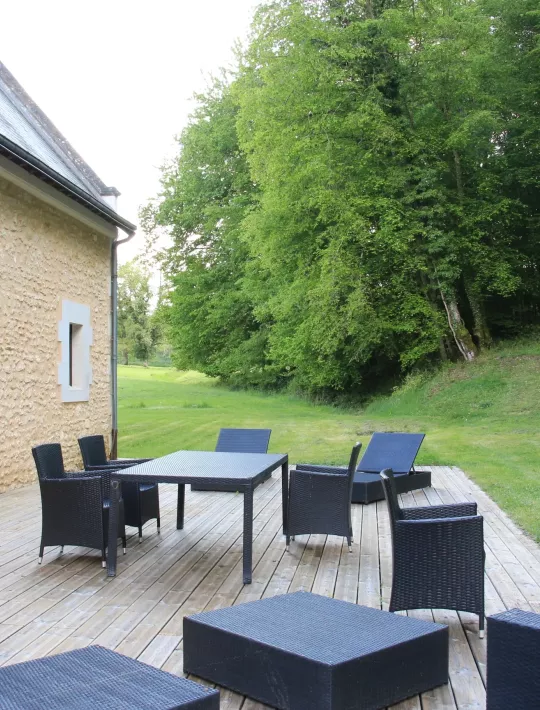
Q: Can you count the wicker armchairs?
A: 4